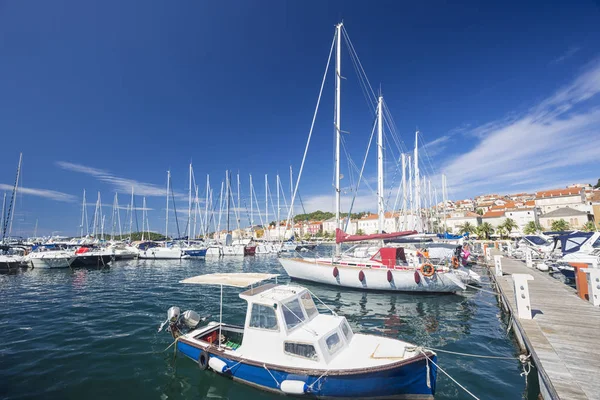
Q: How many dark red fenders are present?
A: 4